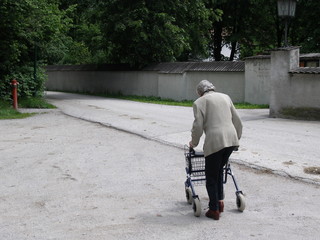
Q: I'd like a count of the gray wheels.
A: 3